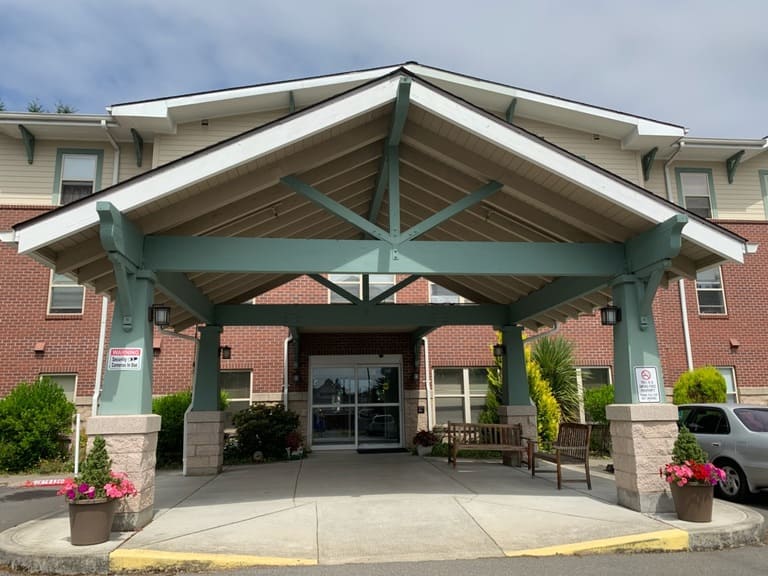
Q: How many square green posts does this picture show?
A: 4